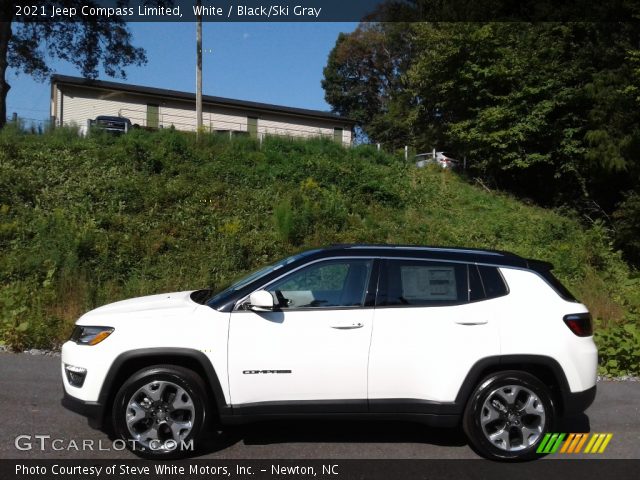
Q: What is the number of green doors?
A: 3